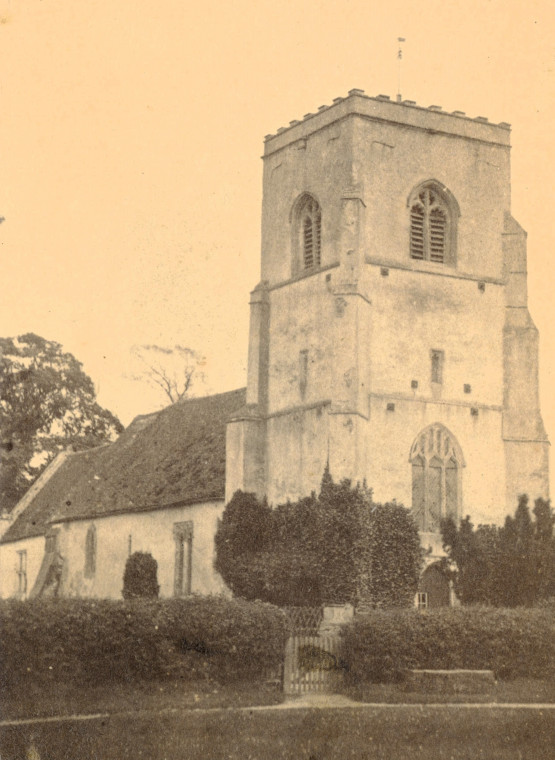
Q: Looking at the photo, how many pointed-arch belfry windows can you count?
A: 2